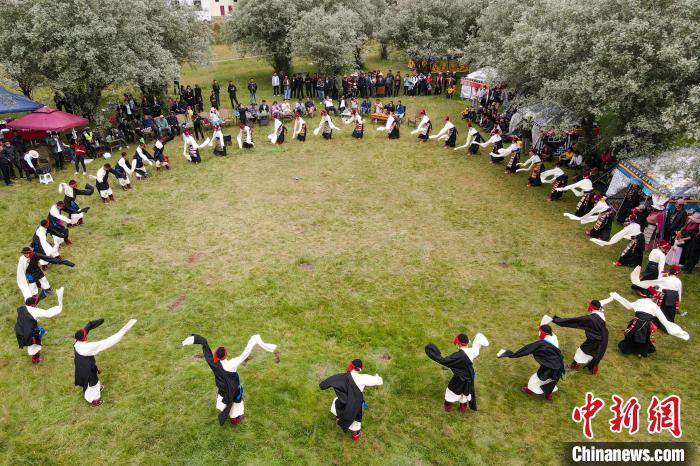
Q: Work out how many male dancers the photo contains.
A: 15